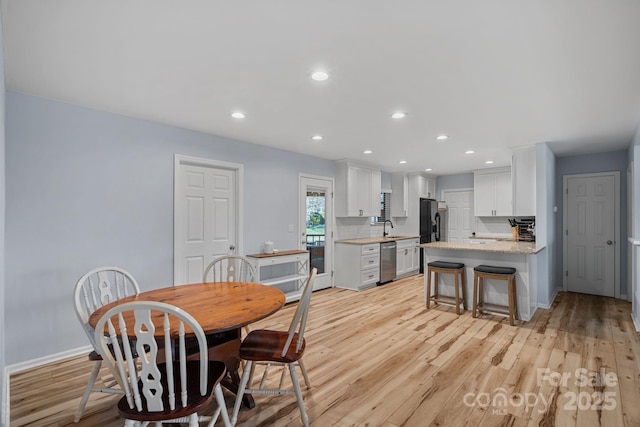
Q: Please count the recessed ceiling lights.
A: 10